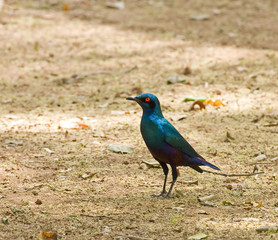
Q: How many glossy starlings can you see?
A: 1